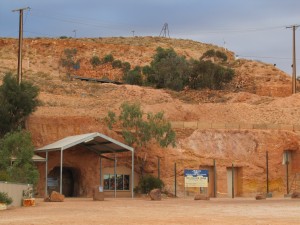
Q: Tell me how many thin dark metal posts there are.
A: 6